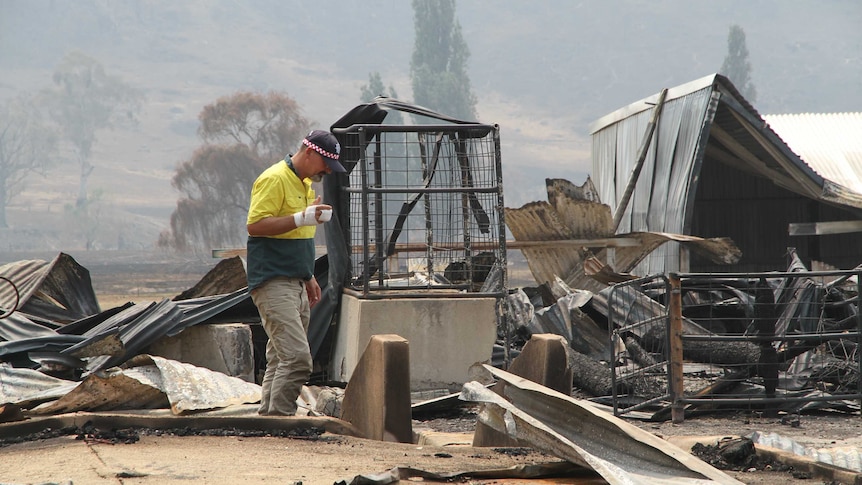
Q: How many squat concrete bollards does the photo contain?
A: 2